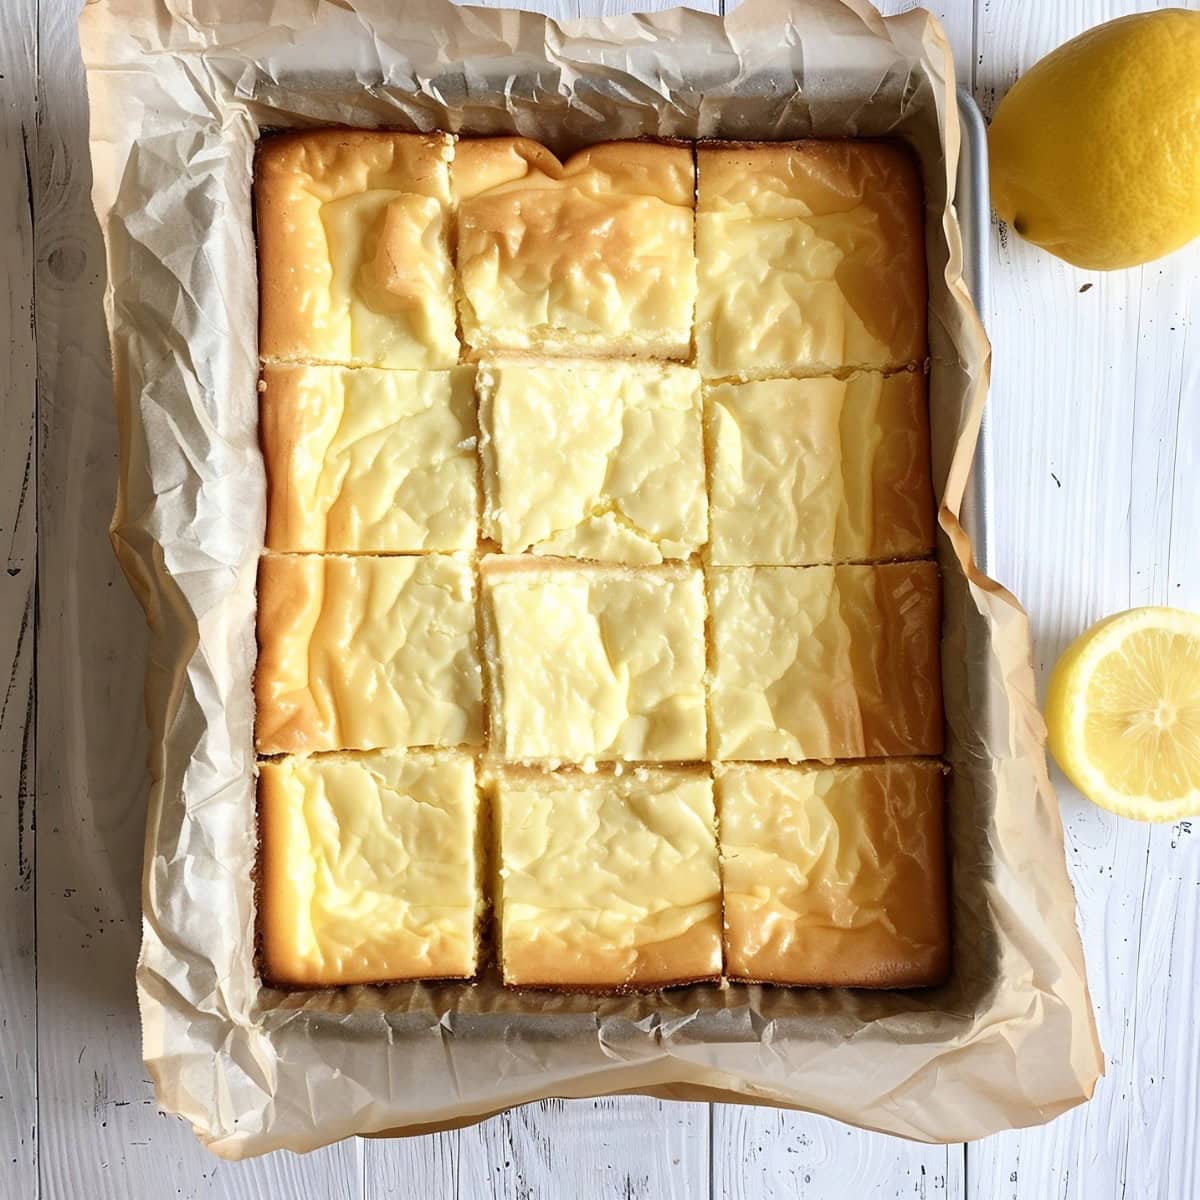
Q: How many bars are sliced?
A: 12